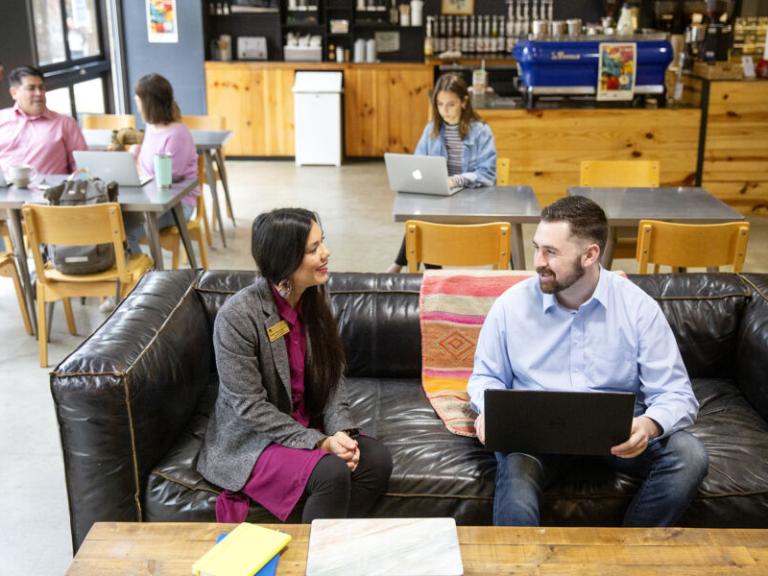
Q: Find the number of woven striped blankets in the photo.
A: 1